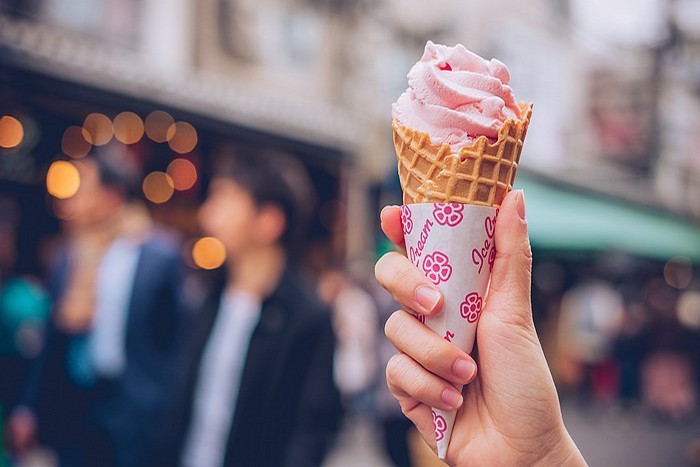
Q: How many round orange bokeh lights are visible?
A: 10